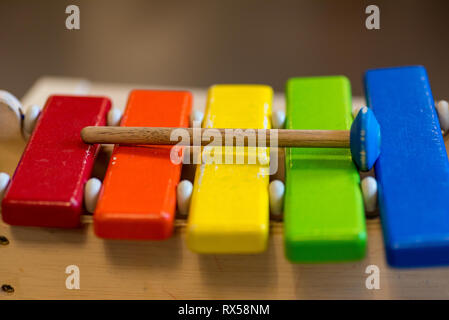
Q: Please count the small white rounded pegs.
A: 10